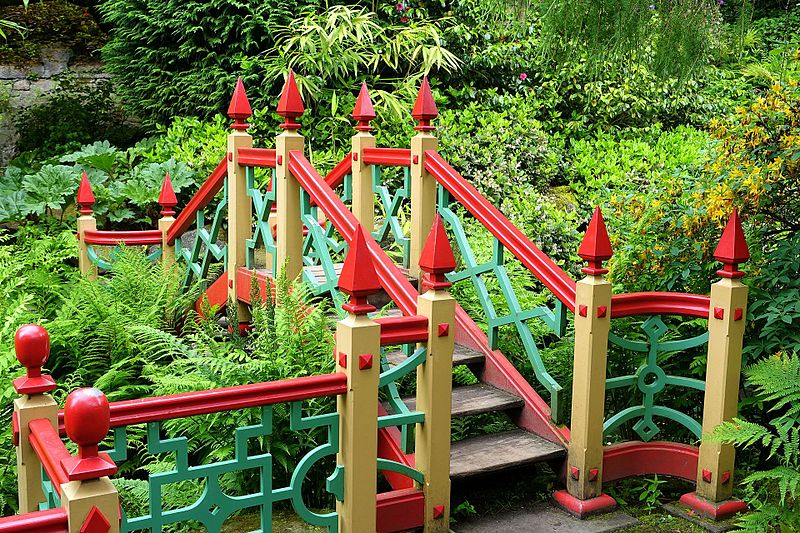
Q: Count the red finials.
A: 12